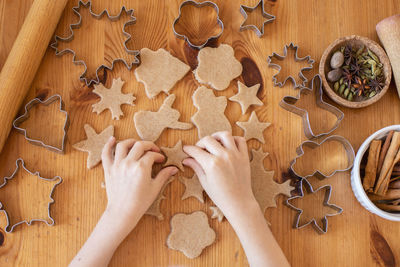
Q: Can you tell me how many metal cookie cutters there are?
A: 9